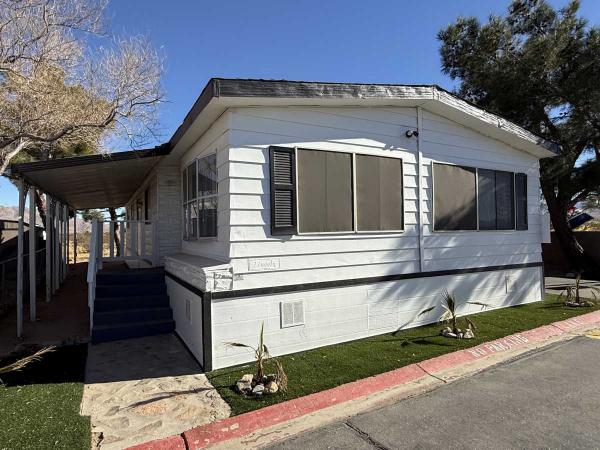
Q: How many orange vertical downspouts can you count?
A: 0